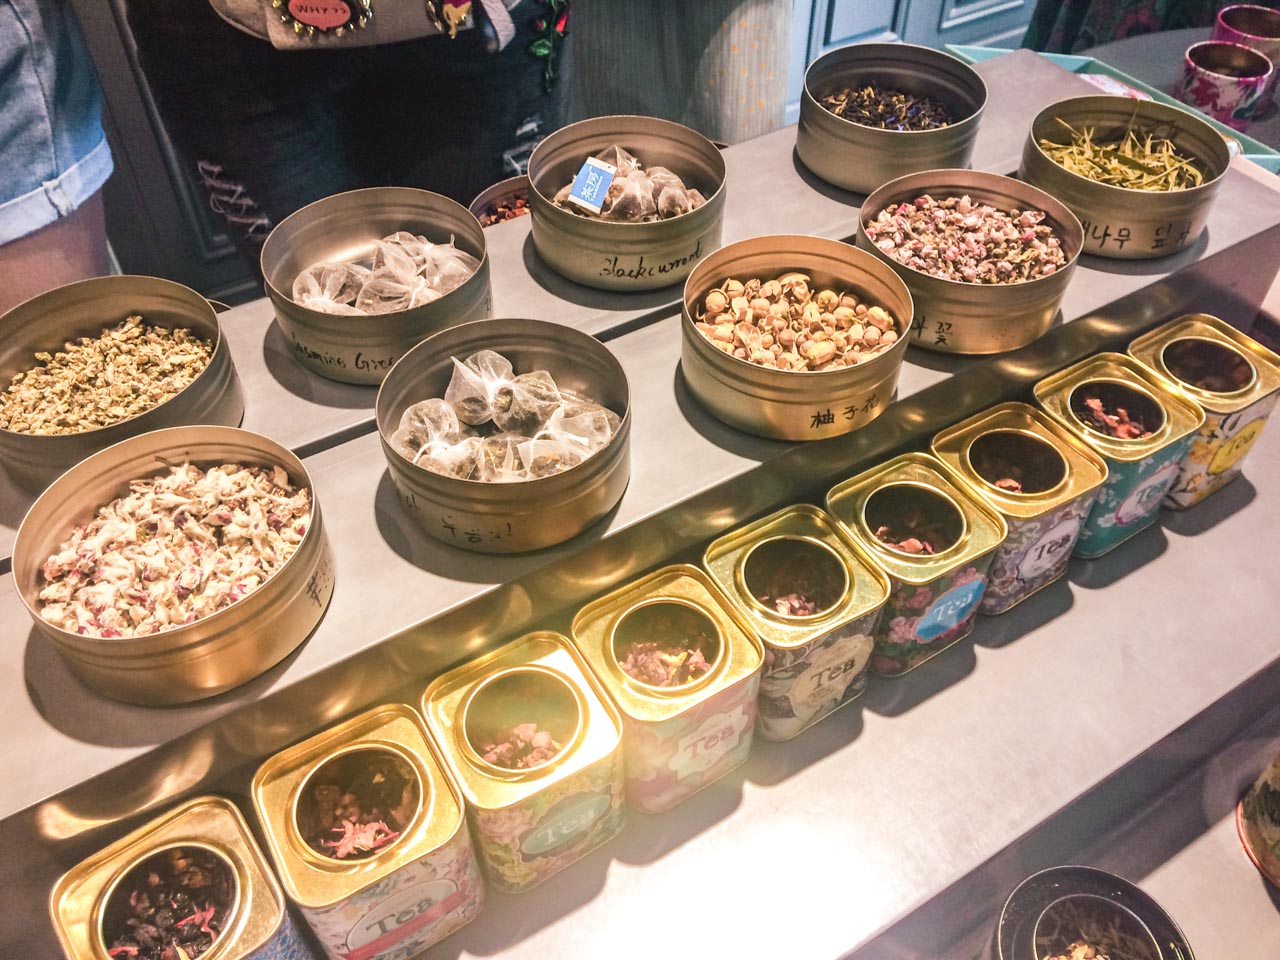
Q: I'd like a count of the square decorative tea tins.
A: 9